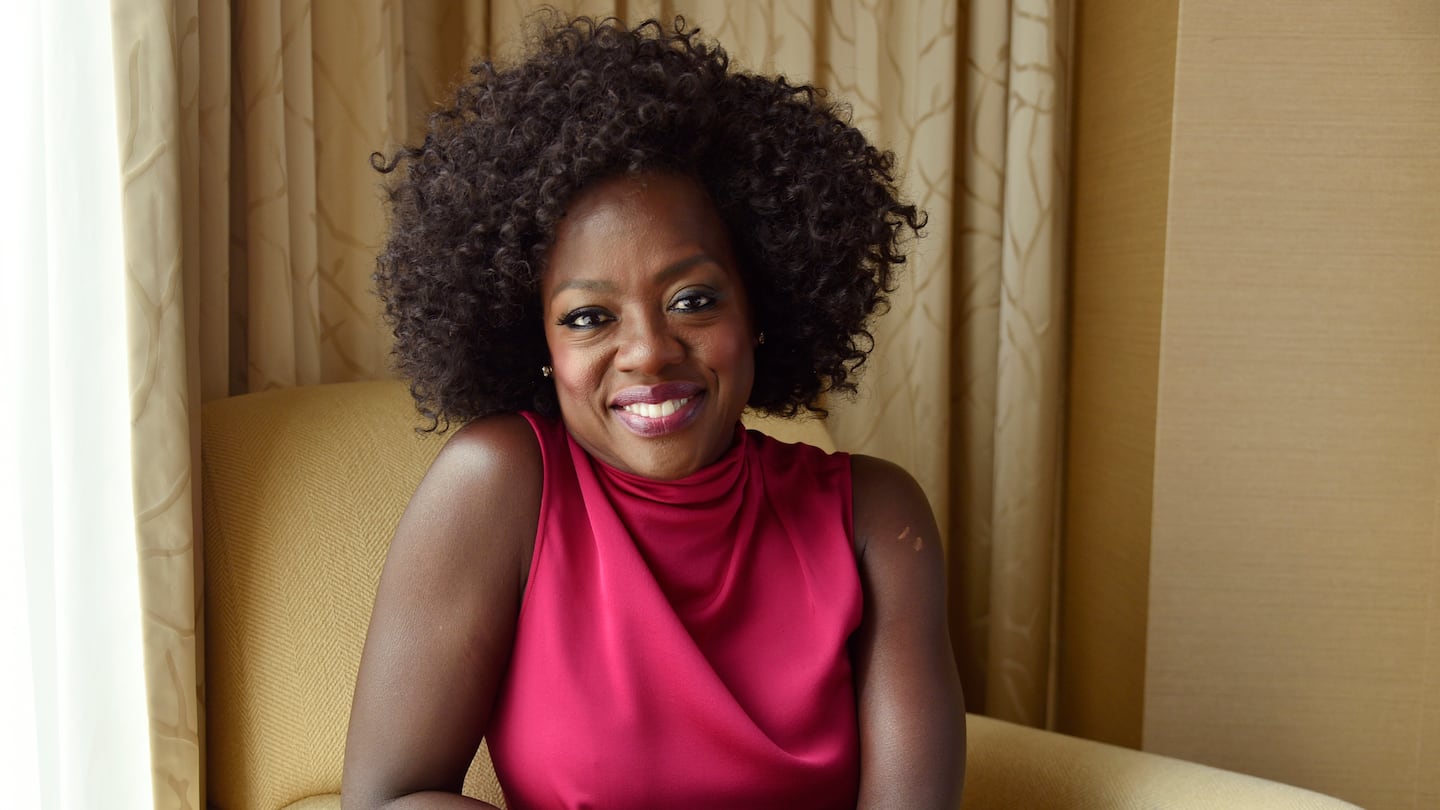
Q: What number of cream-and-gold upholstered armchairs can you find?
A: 1